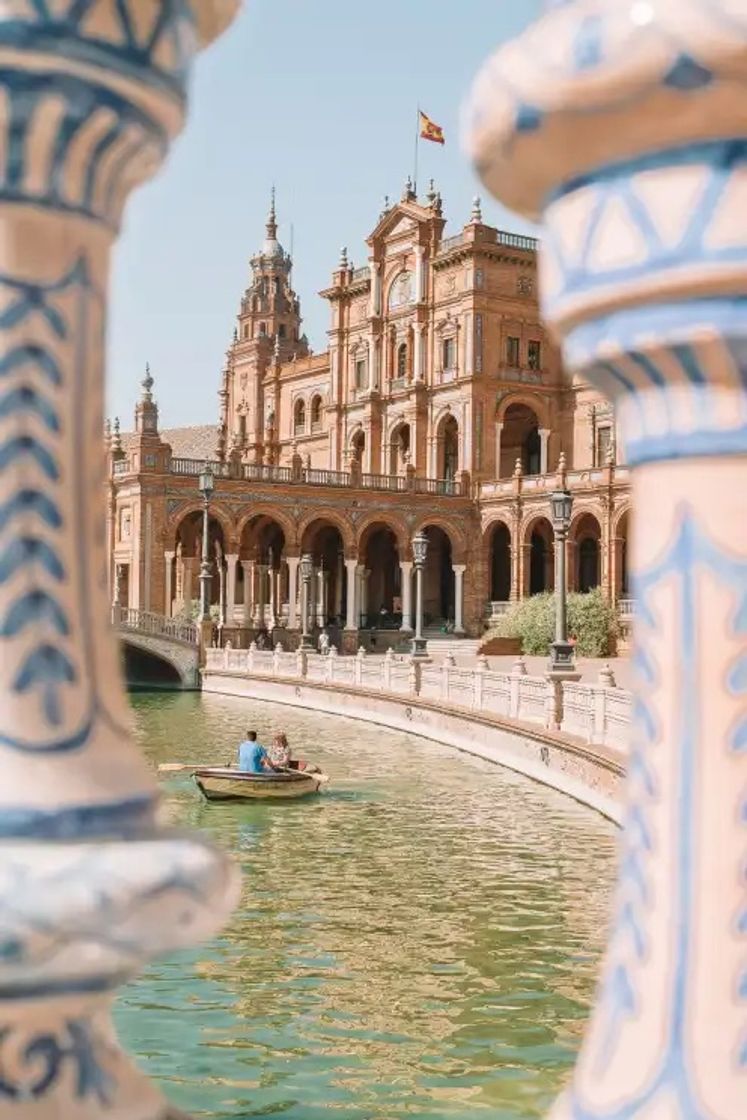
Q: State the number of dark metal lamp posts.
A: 4